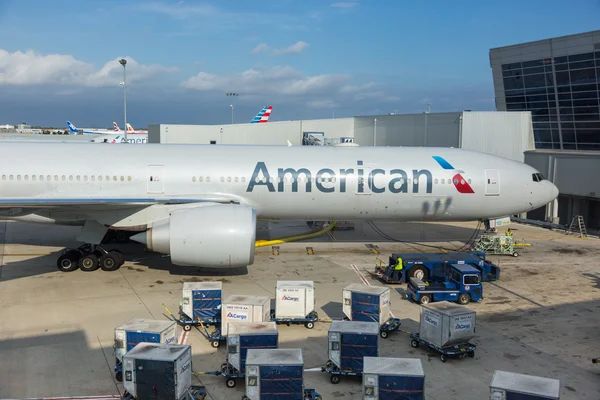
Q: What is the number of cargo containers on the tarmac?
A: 12